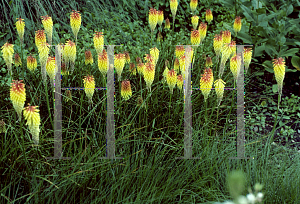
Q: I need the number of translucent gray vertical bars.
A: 4